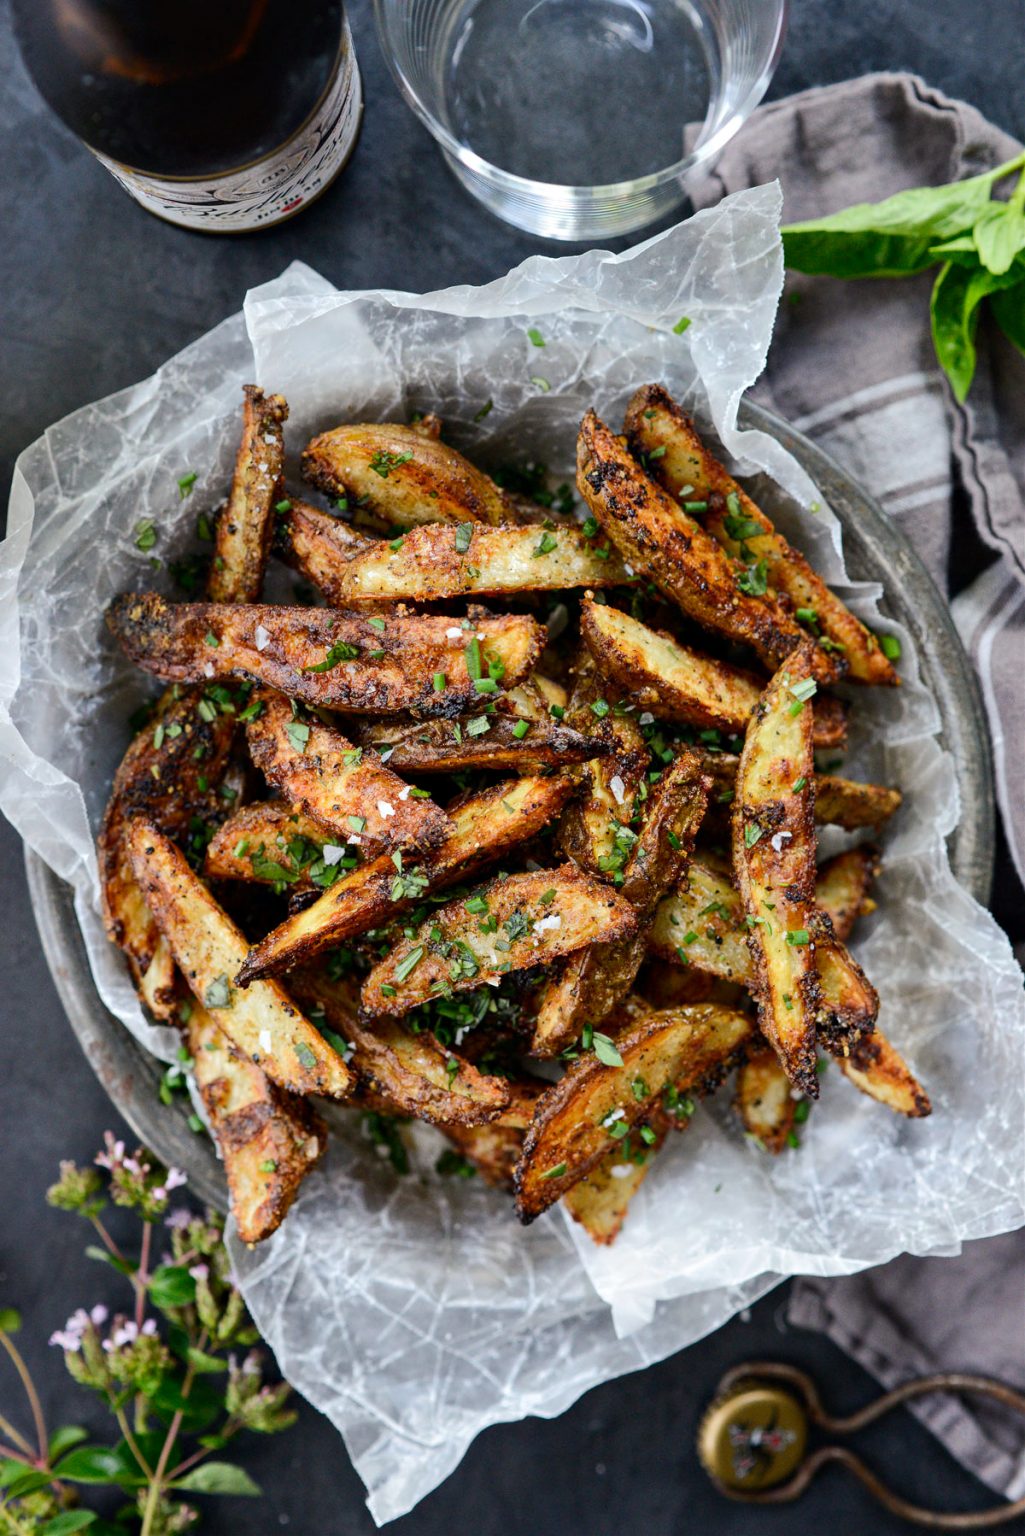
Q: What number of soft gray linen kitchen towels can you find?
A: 1